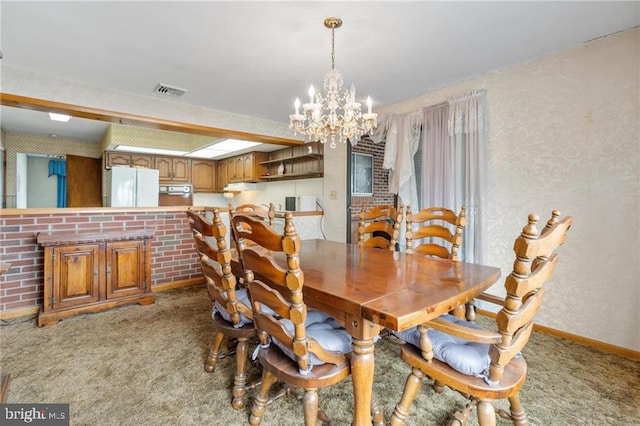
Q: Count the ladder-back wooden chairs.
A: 6